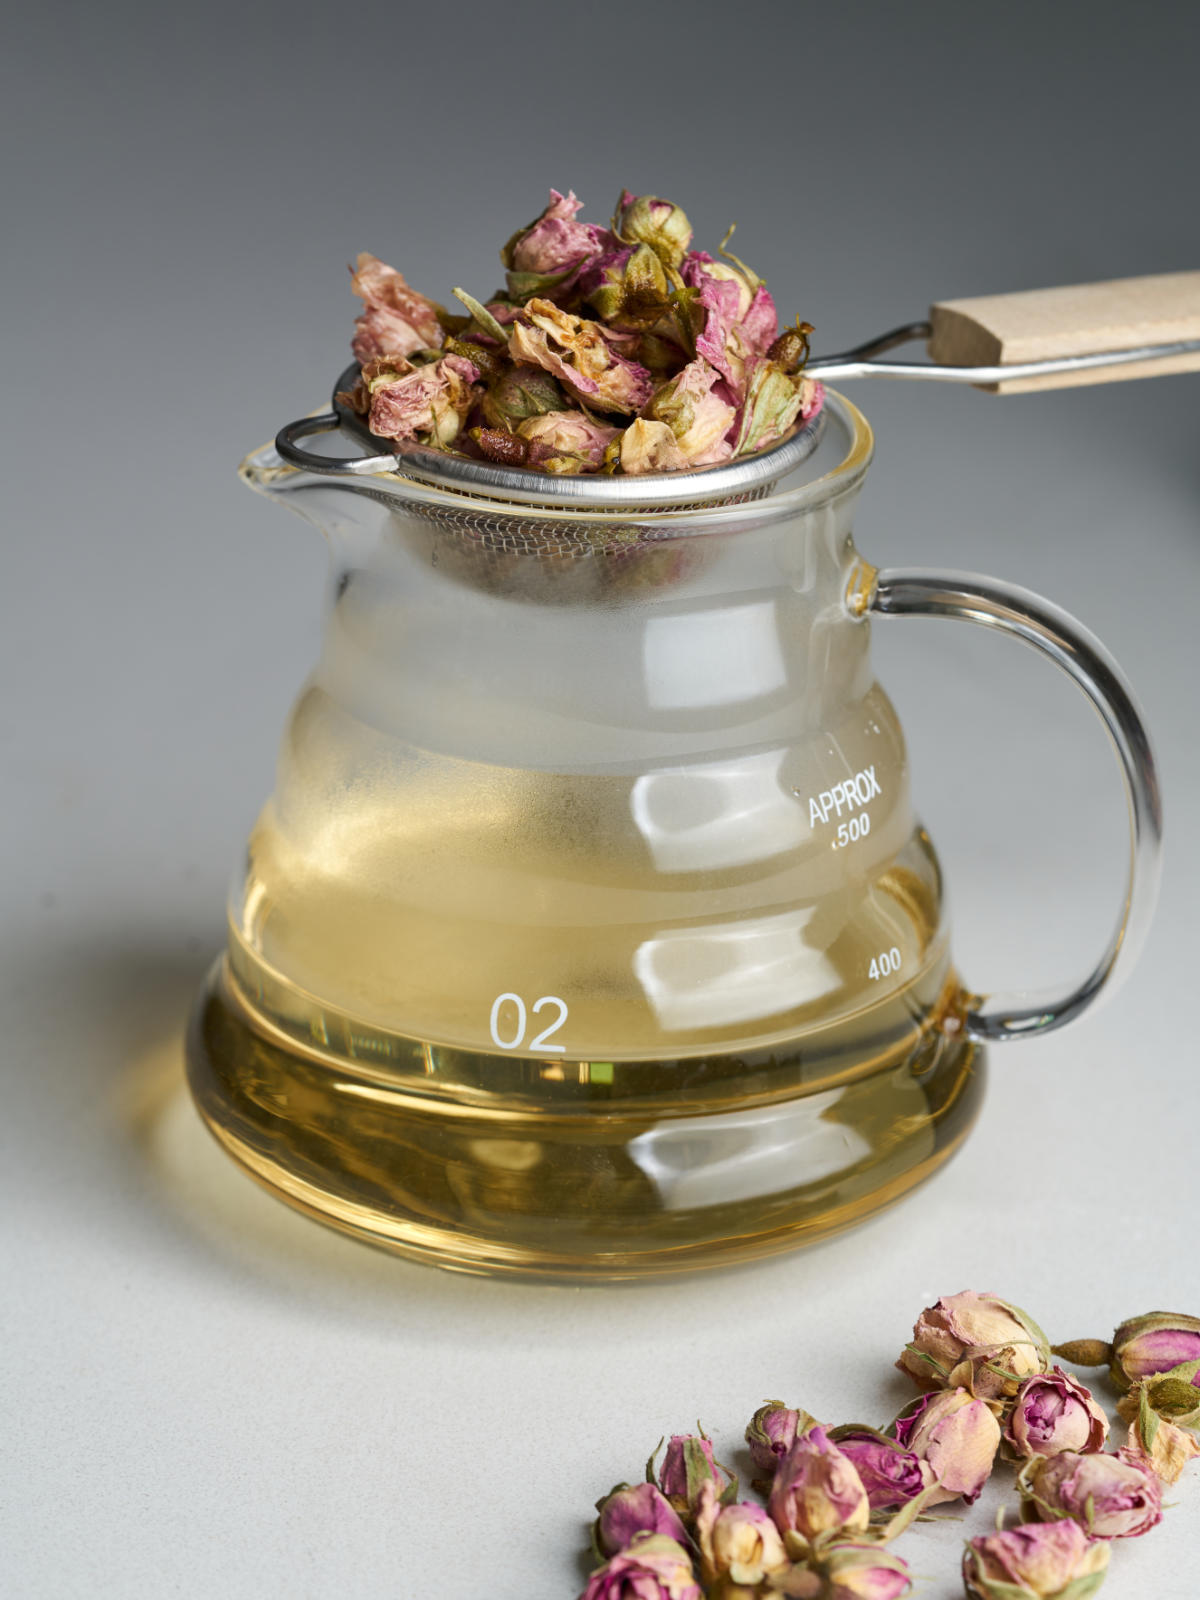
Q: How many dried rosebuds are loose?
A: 15